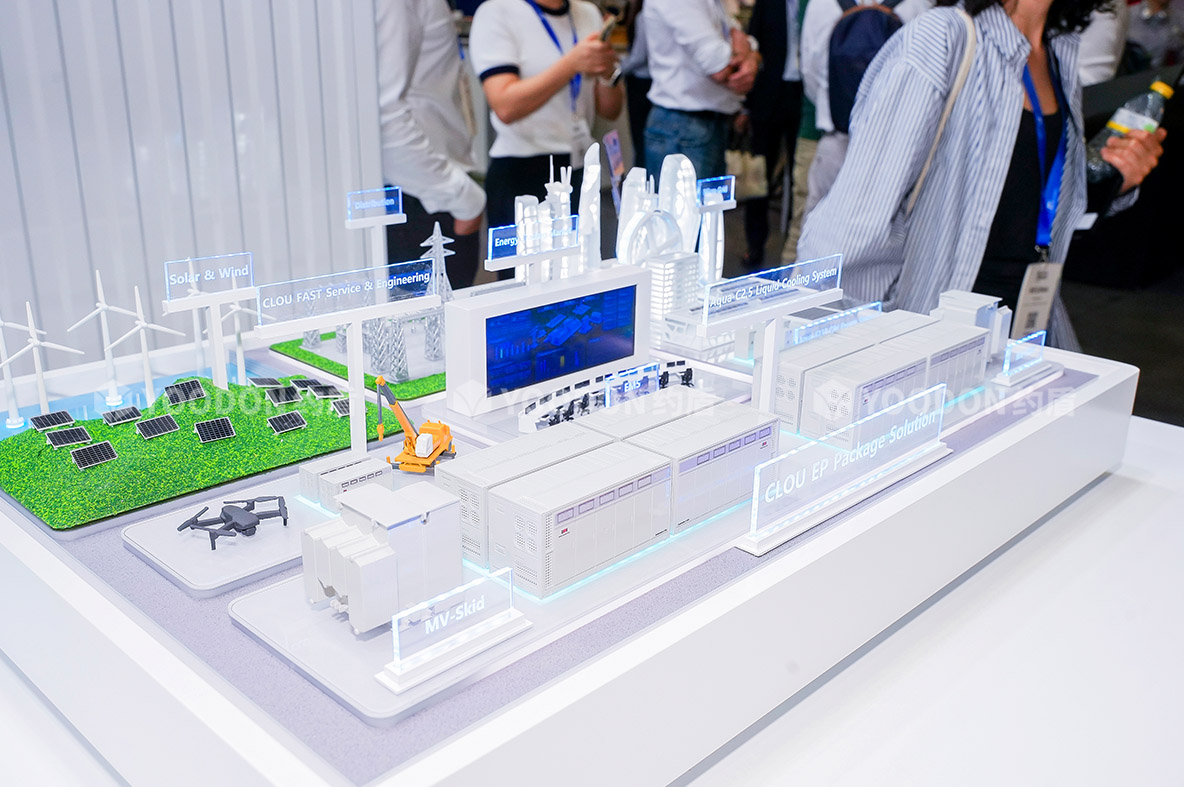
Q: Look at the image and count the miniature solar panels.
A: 13